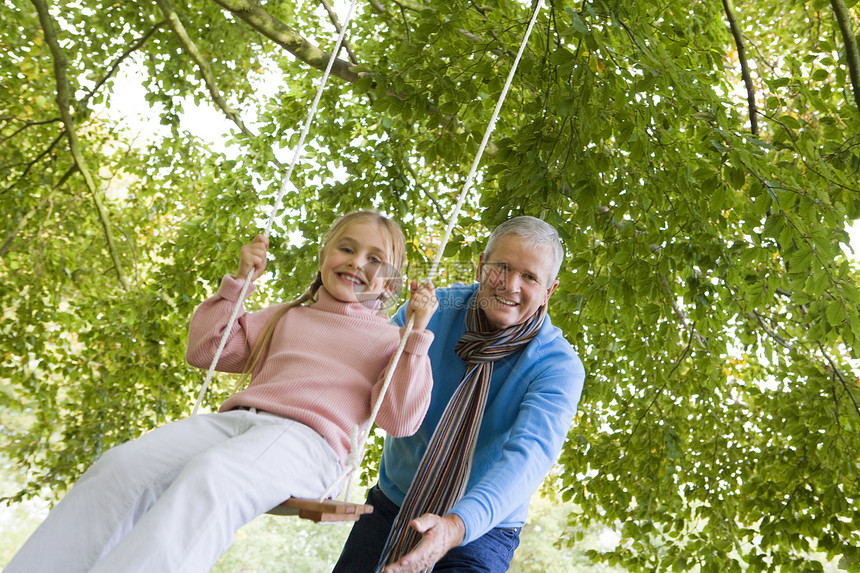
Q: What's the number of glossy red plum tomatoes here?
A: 0